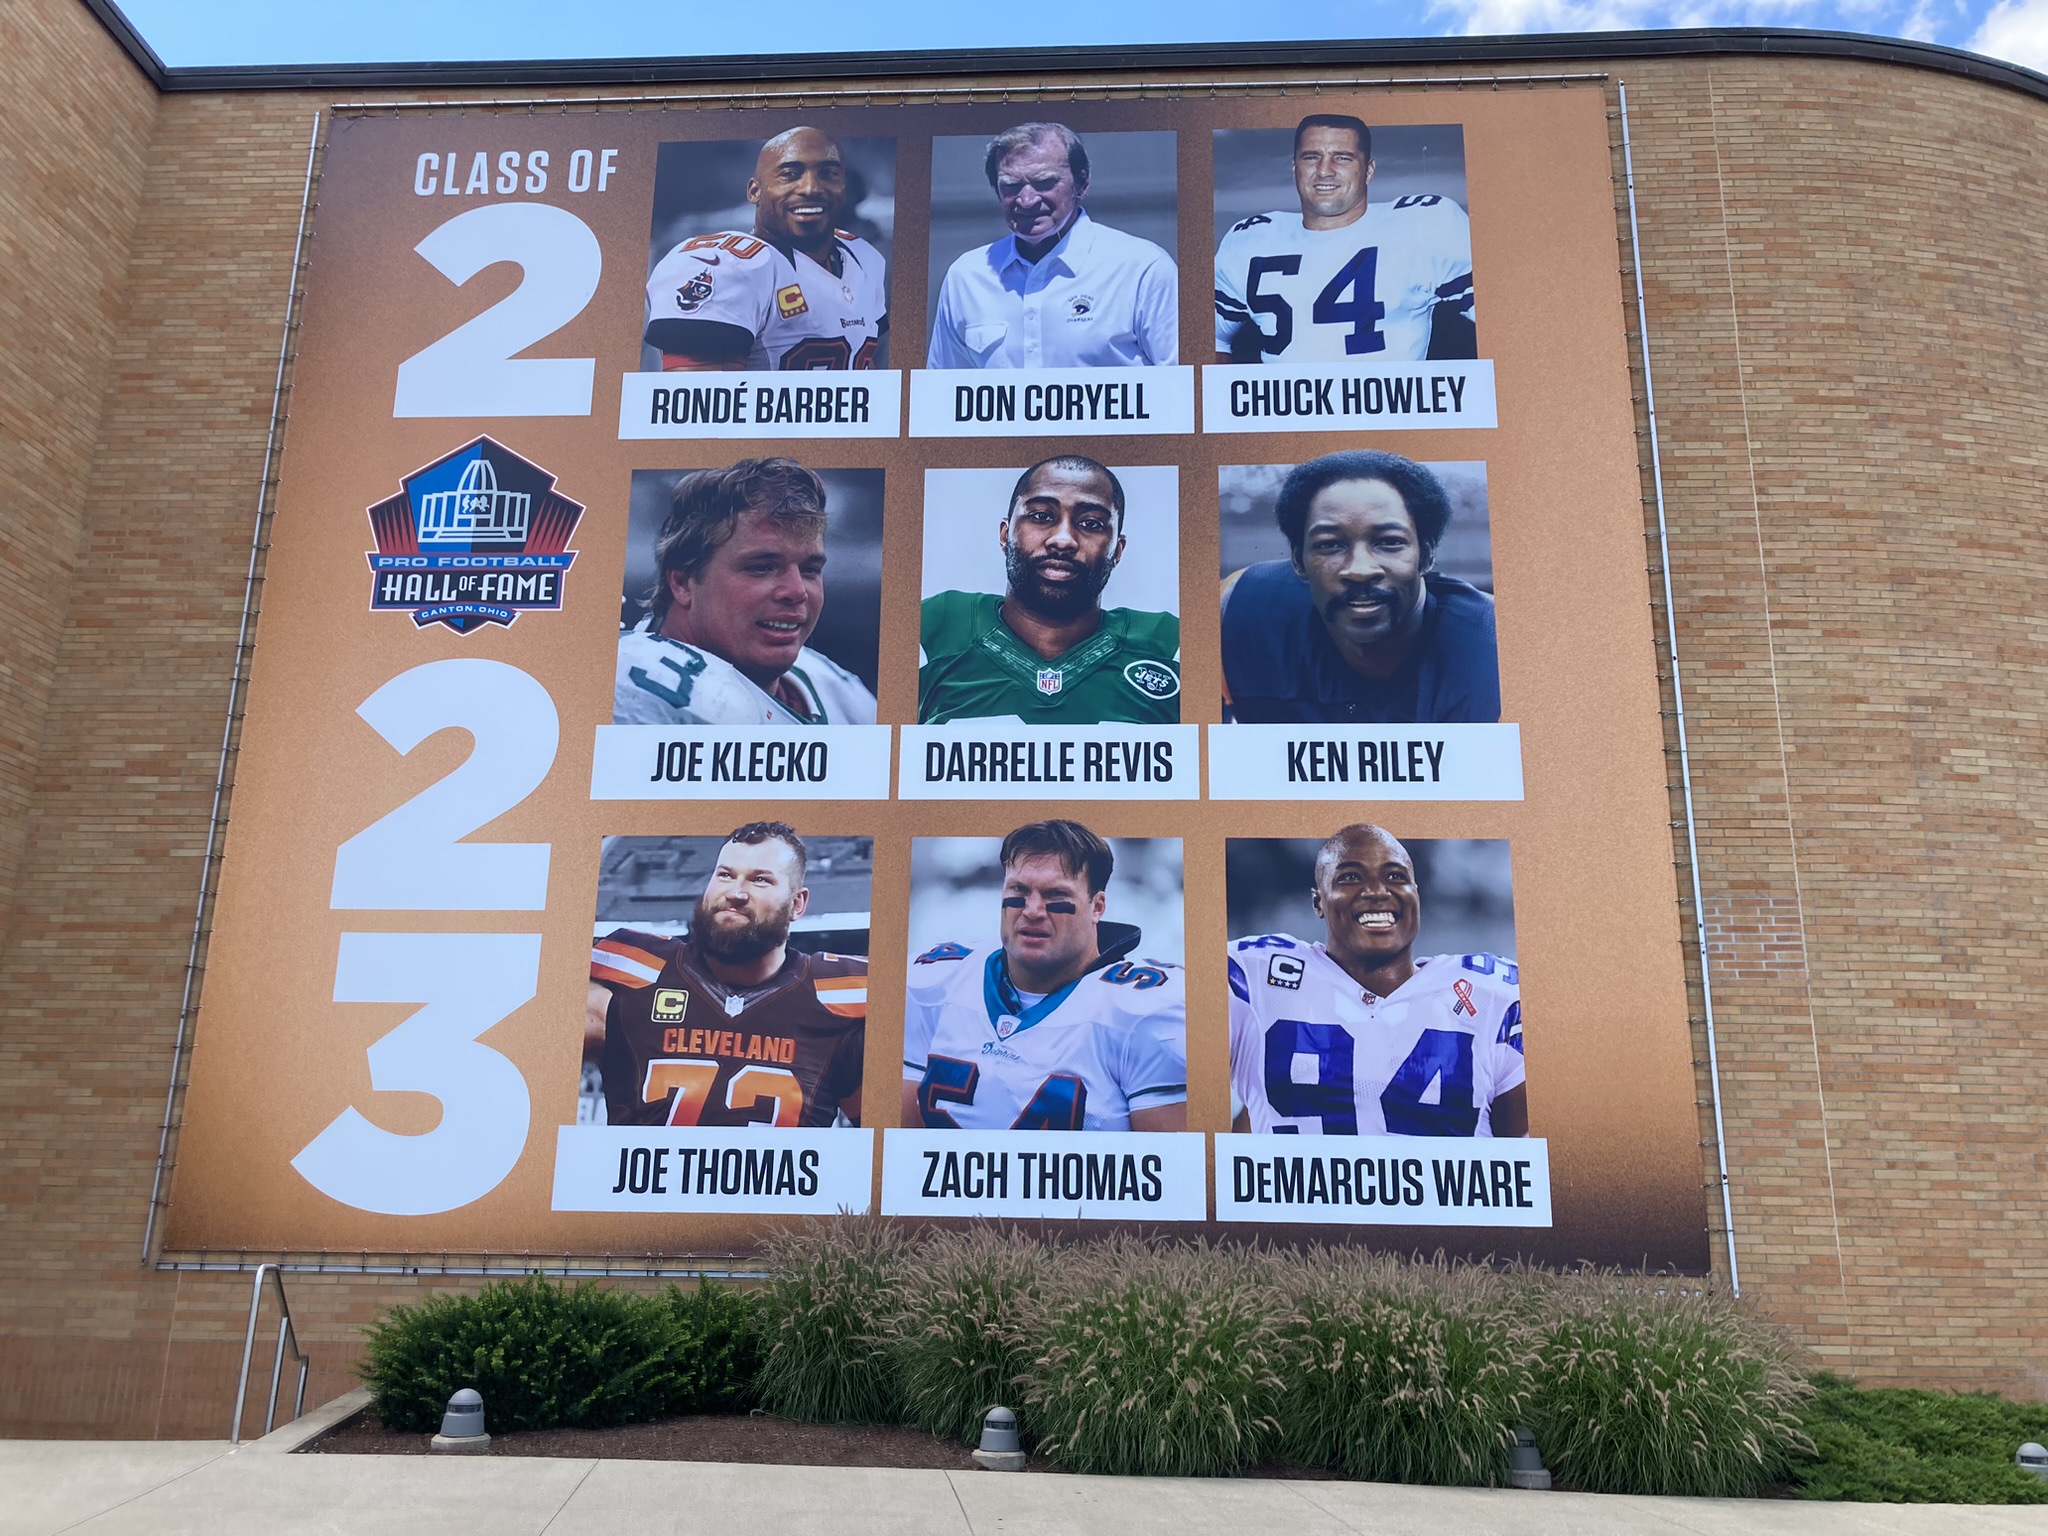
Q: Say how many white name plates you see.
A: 9